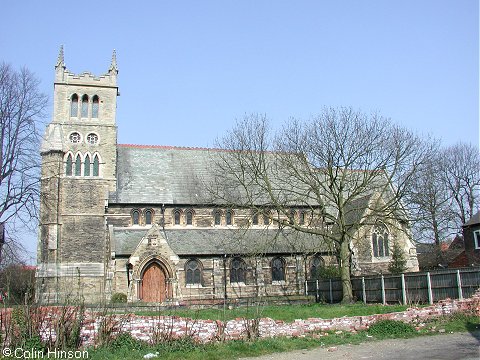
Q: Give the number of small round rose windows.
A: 2